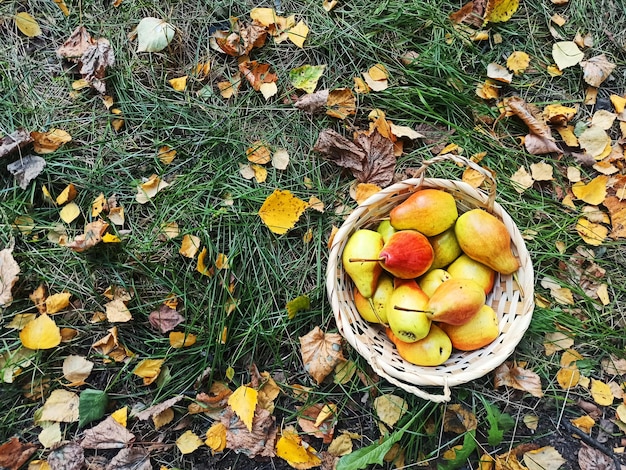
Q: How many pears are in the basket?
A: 13